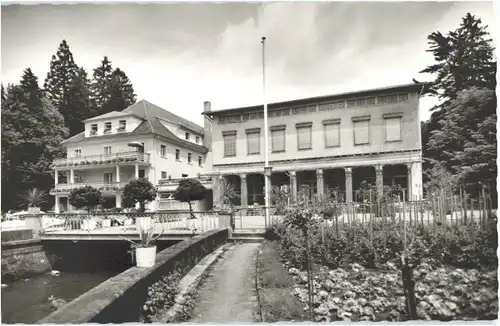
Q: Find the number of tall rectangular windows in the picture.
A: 7